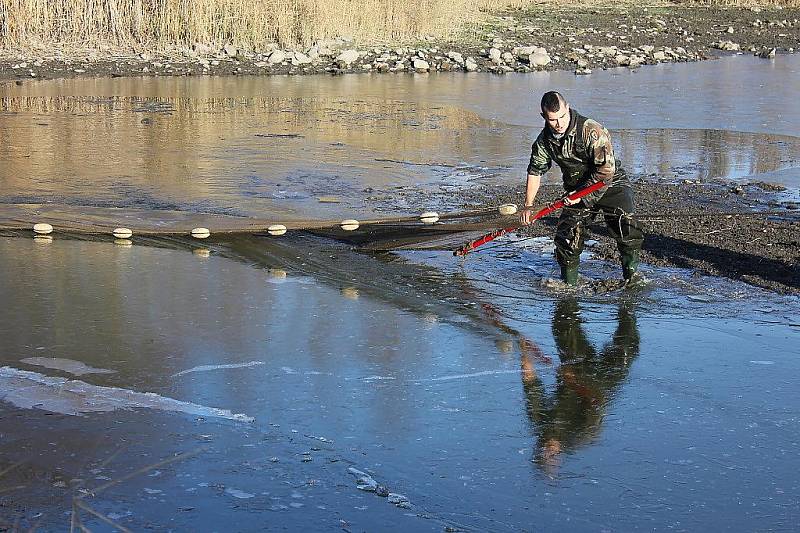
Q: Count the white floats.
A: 7